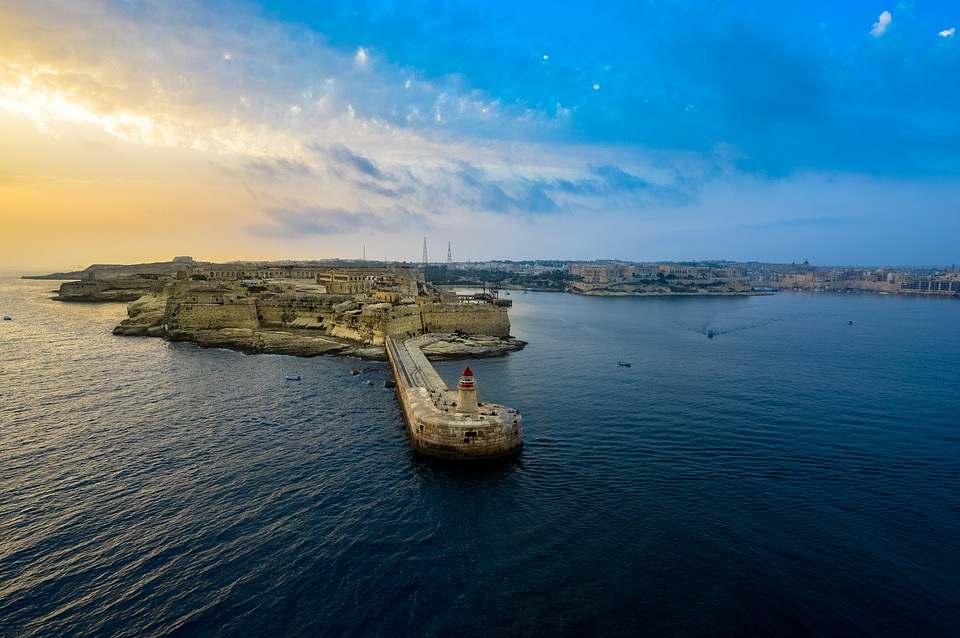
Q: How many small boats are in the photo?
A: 5